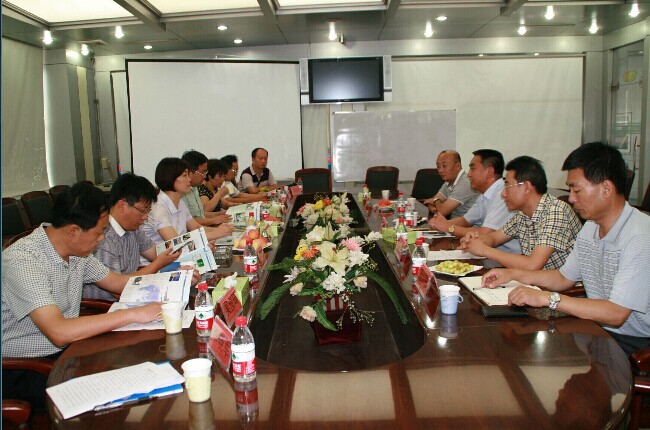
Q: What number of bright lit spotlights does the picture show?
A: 13